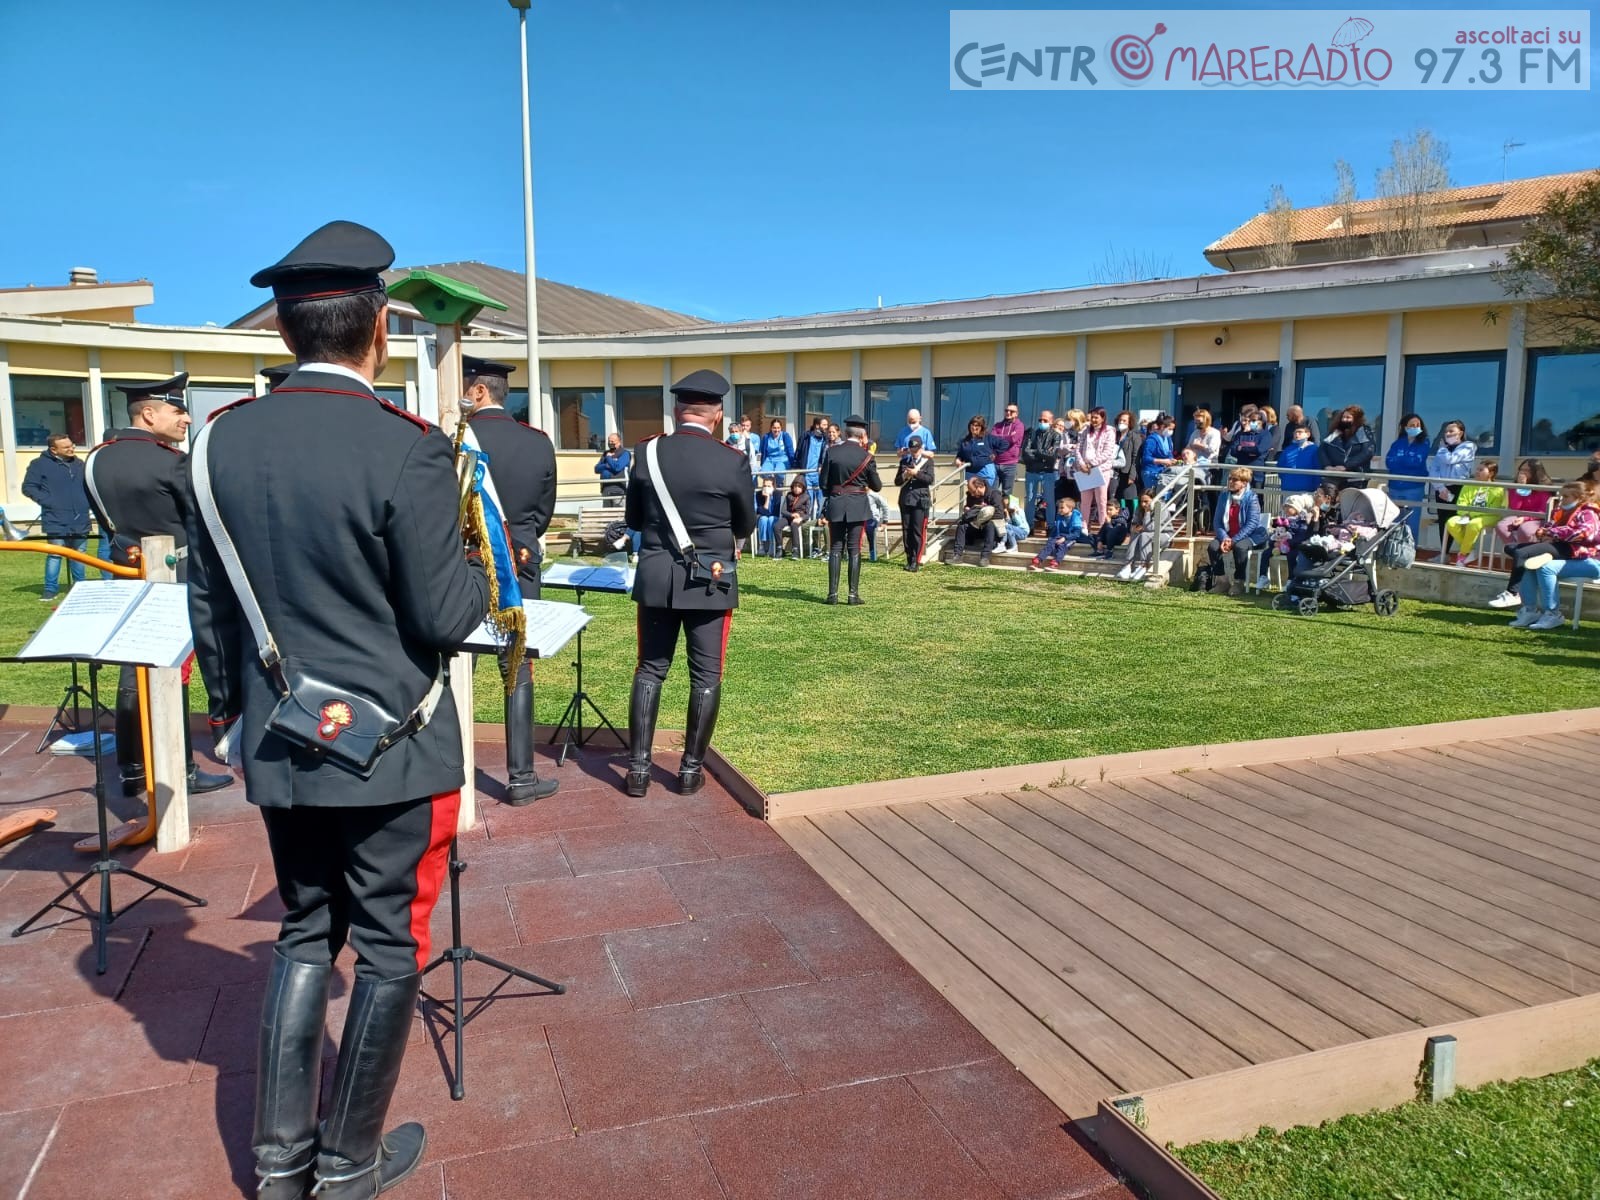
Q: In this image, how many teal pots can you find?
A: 0